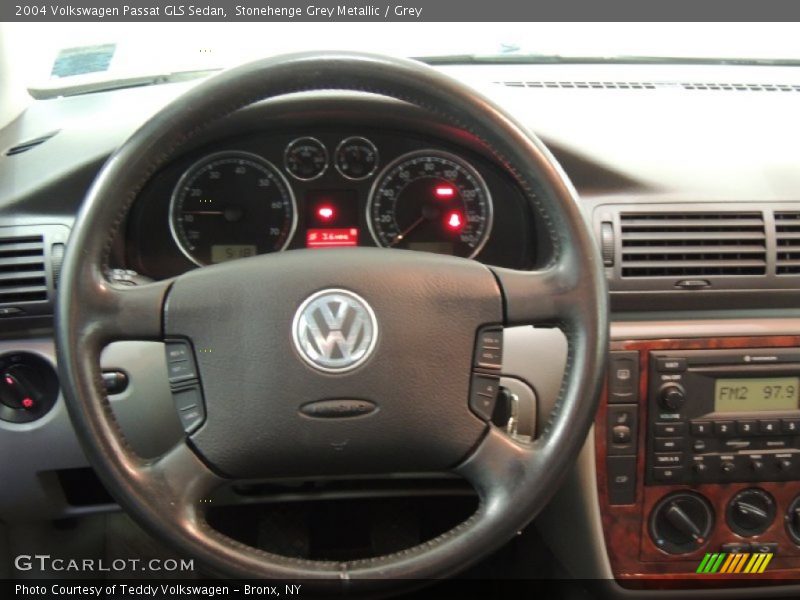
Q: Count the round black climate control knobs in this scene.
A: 3